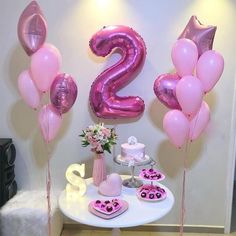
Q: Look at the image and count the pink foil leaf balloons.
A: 1